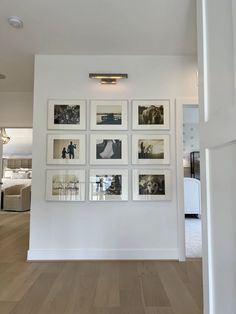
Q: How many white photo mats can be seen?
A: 9